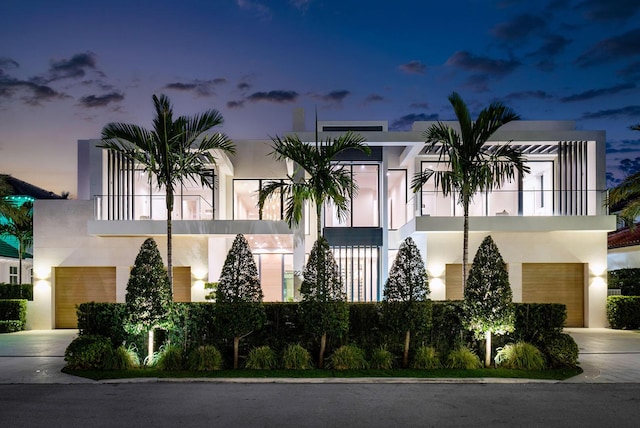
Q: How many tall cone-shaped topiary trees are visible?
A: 5